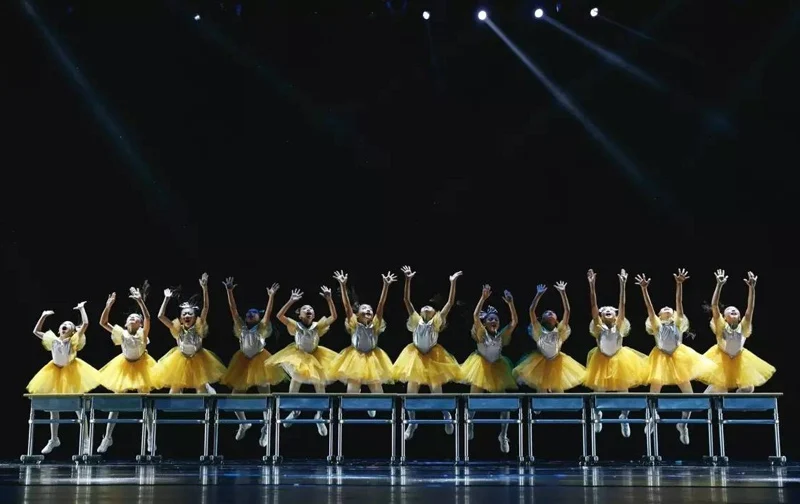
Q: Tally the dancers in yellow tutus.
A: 12